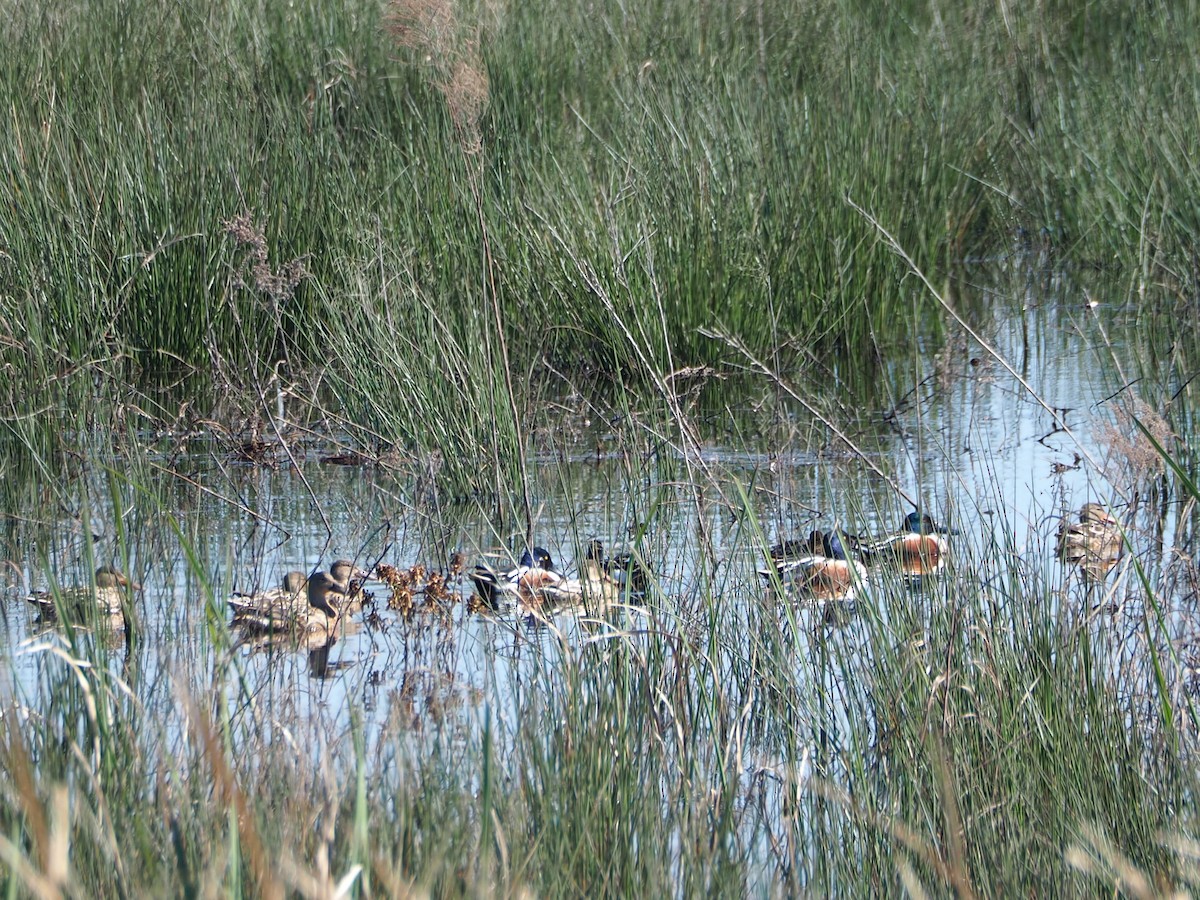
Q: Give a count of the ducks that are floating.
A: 11